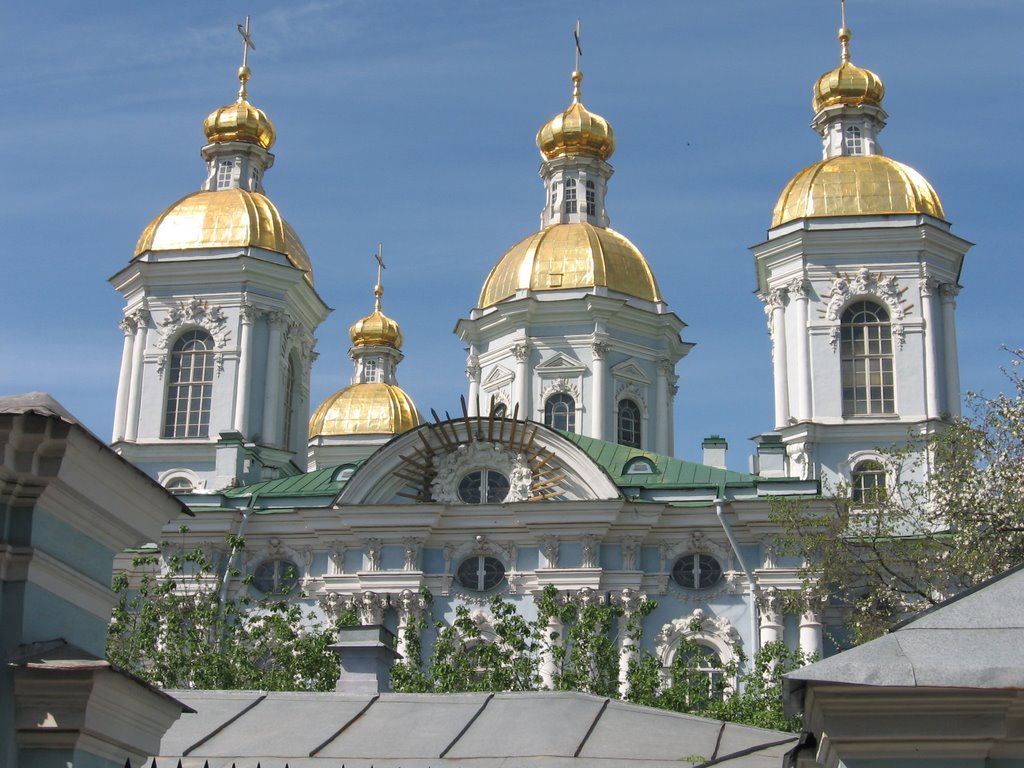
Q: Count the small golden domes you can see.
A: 4